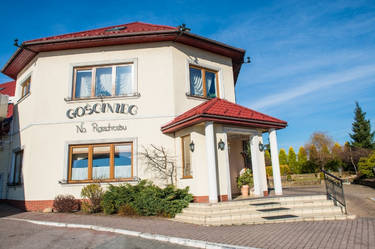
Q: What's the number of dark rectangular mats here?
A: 3